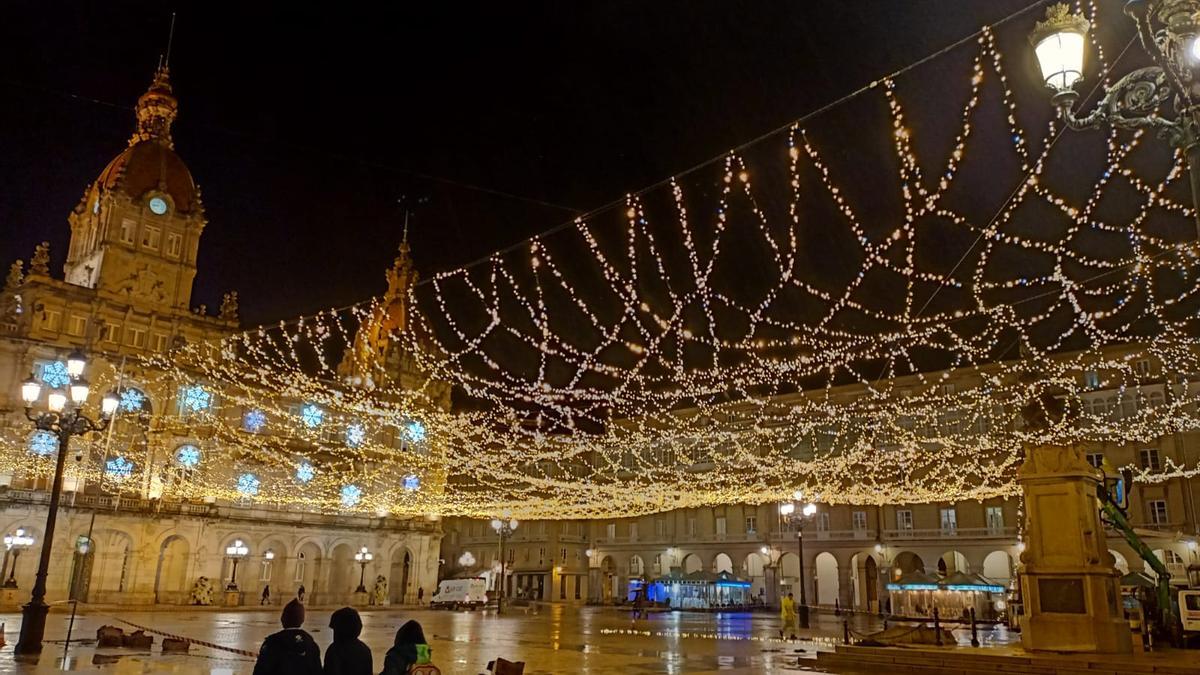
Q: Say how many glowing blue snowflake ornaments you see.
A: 14